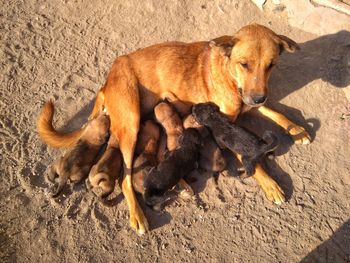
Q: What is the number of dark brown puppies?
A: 2